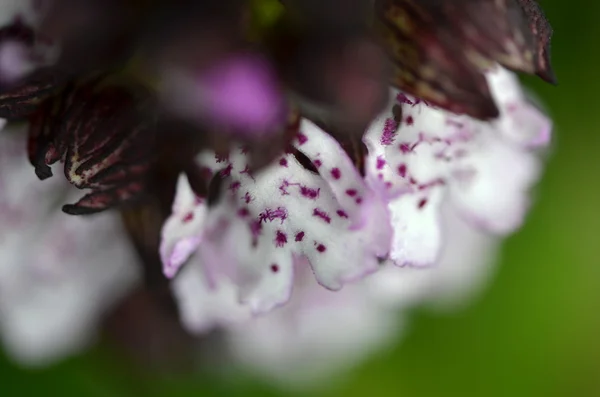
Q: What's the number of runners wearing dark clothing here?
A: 0